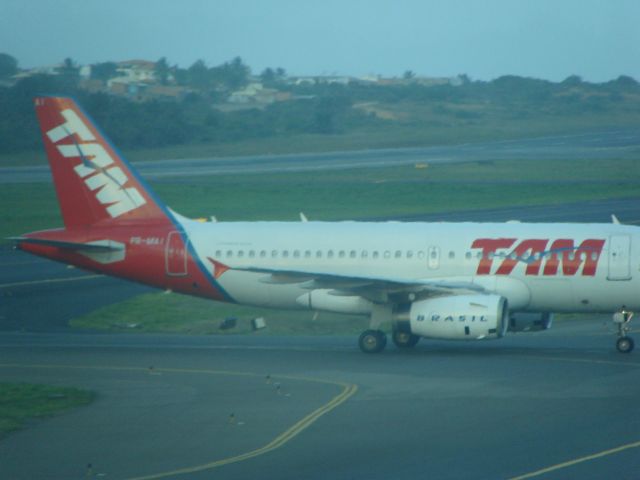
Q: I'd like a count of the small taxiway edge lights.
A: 5